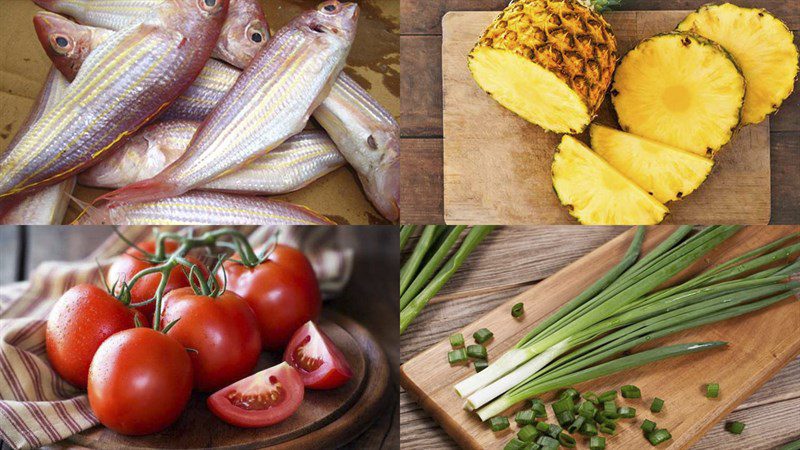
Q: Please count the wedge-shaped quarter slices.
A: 2